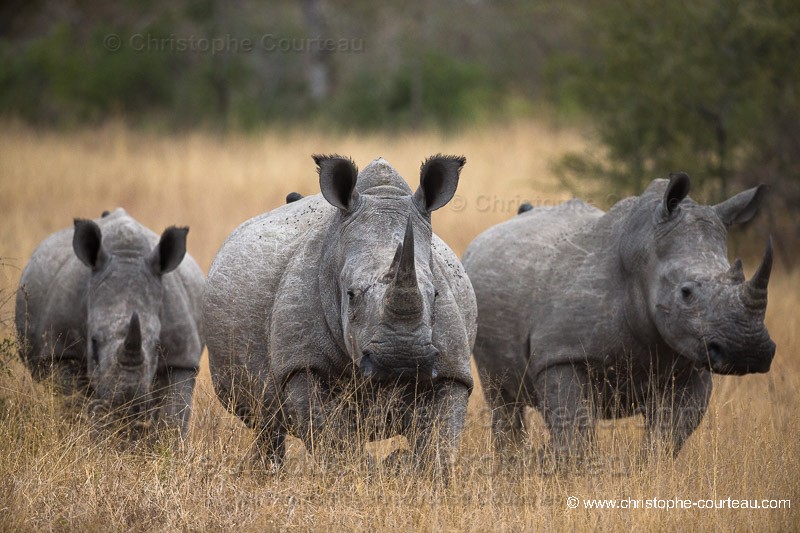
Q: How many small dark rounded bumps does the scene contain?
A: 3